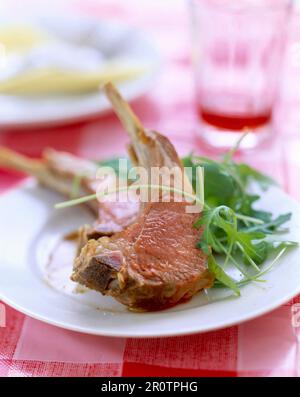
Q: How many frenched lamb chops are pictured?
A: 2